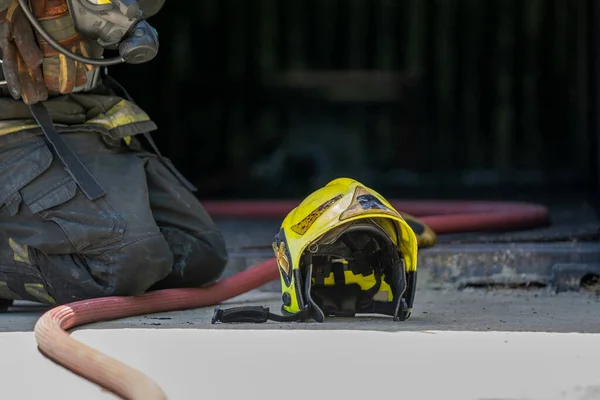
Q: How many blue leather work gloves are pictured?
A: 0